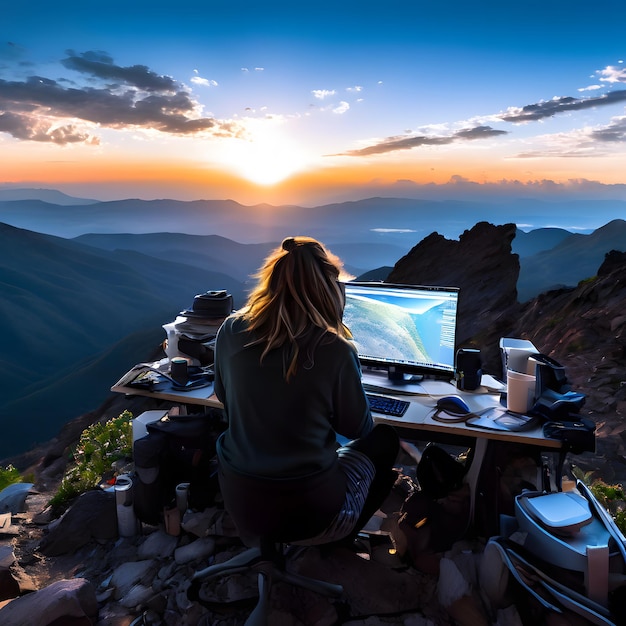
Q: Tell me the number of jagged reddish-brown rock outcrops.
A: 2